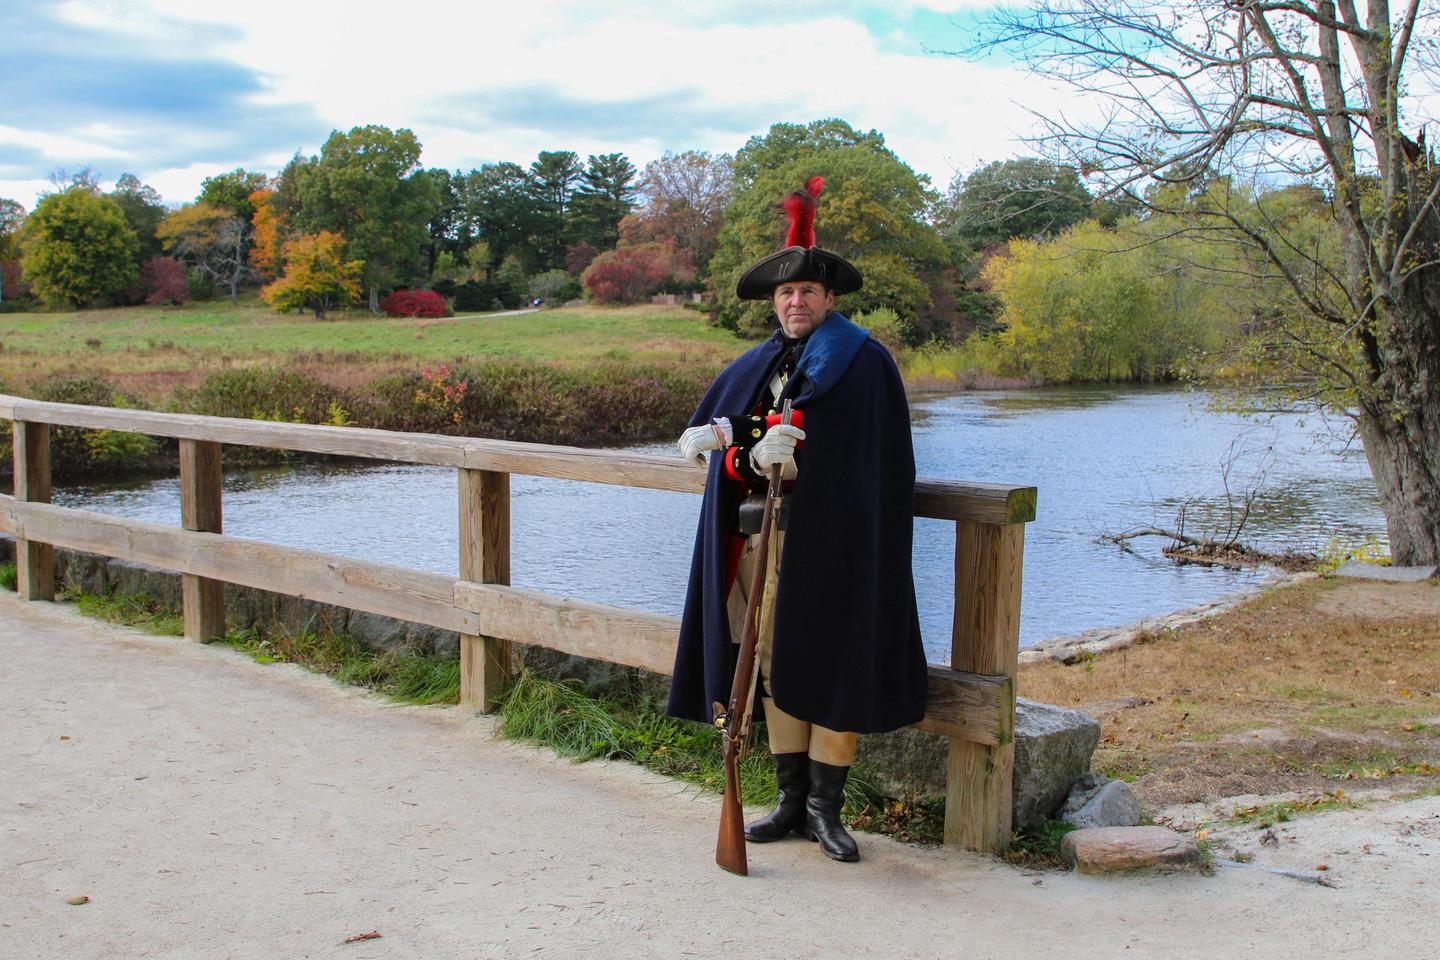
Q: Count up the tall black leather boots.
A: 2